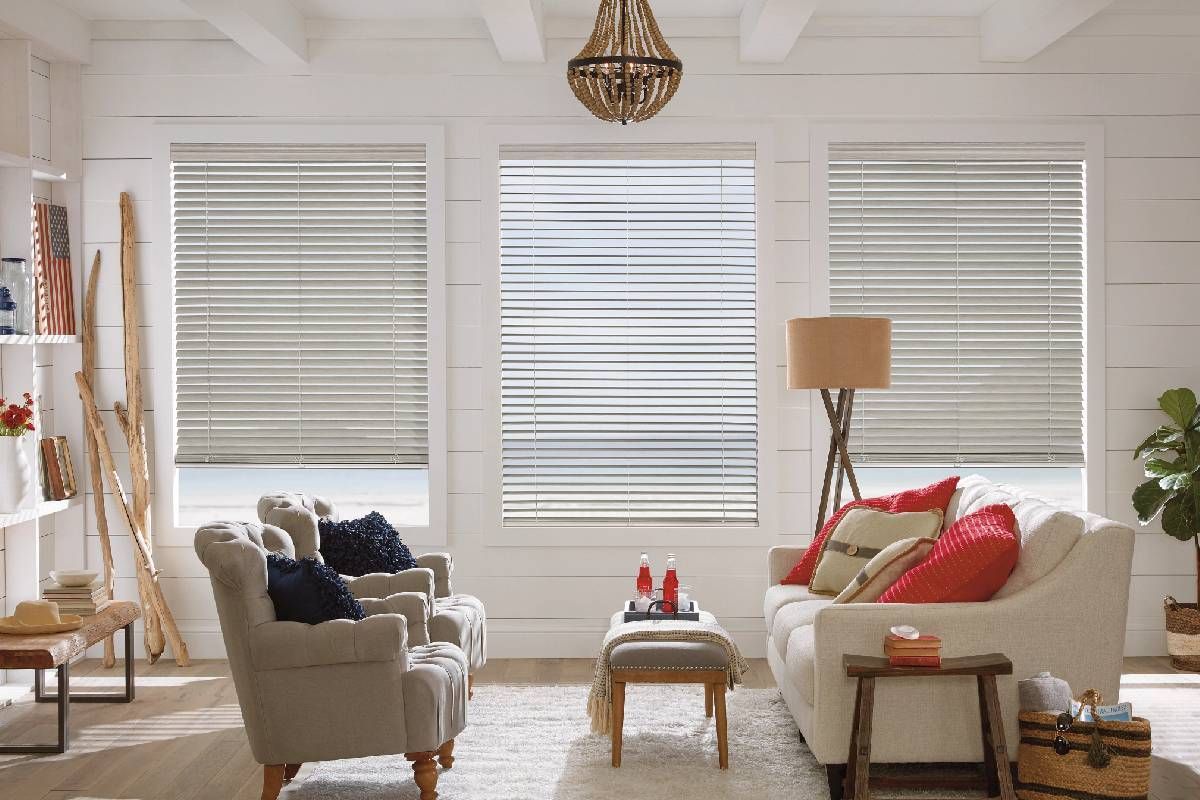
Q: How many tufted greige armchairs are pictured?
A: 2